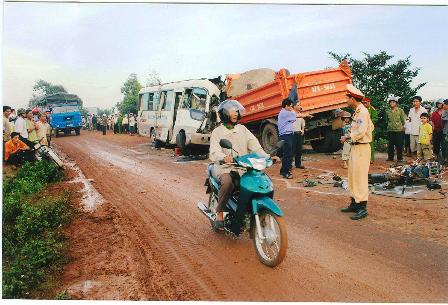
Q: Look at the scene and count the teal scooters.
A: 1